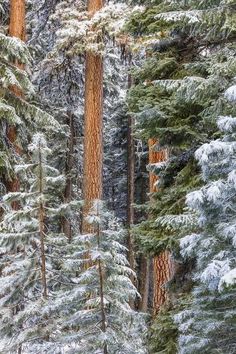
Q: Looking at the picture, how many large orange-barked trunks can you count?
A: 3